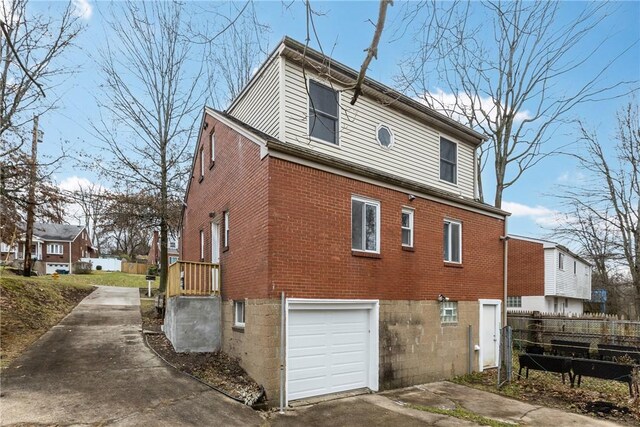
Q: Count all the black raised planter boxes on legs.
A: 4